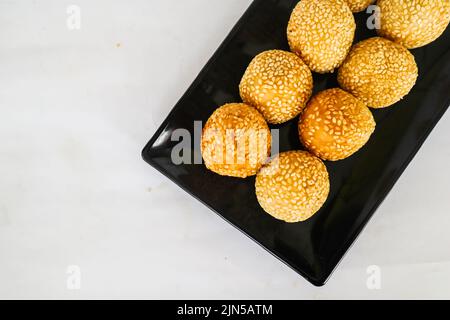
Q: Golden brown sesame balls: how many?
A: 8